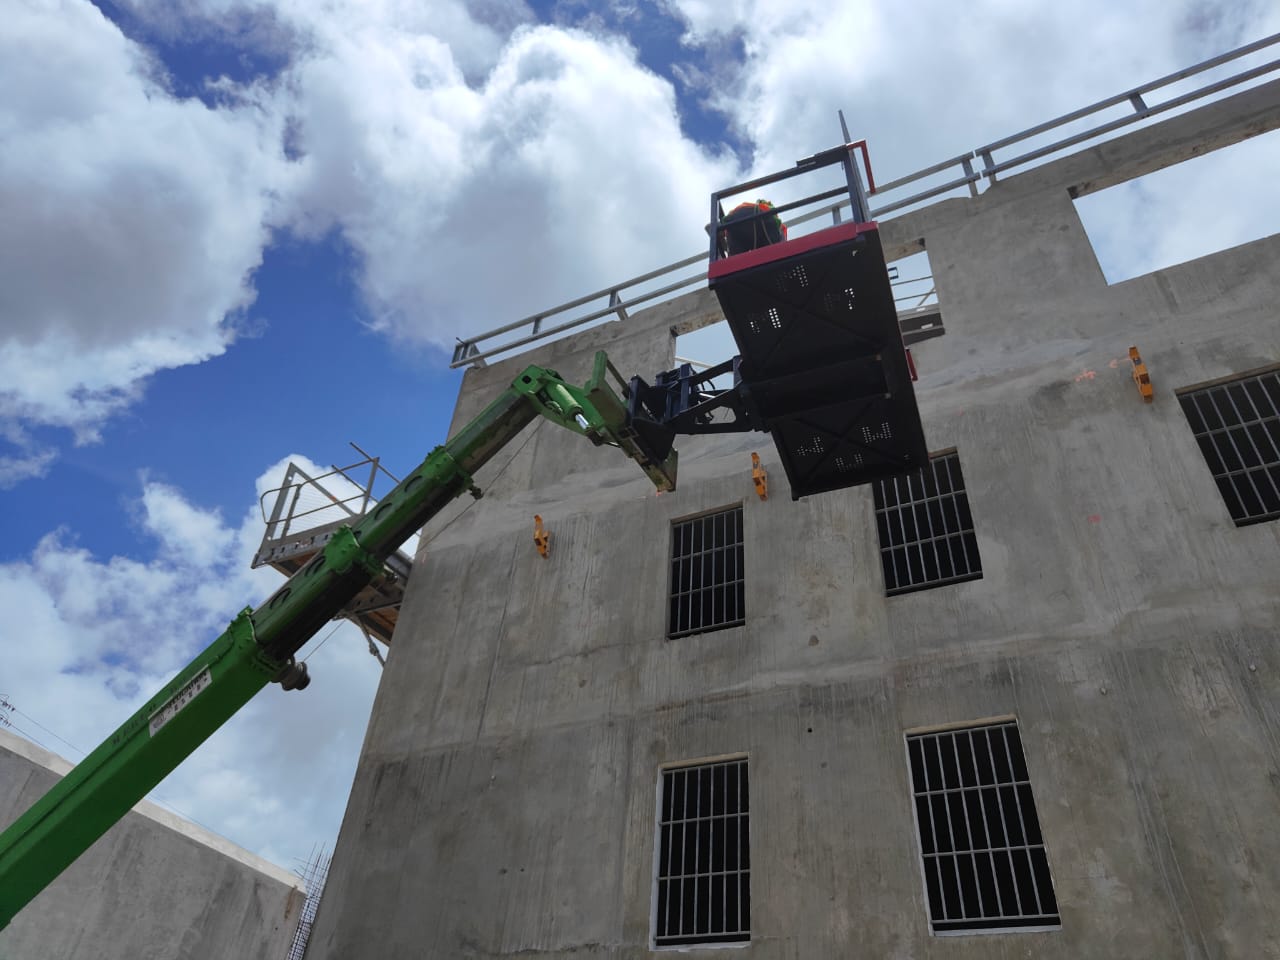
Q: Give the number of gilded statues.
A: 0